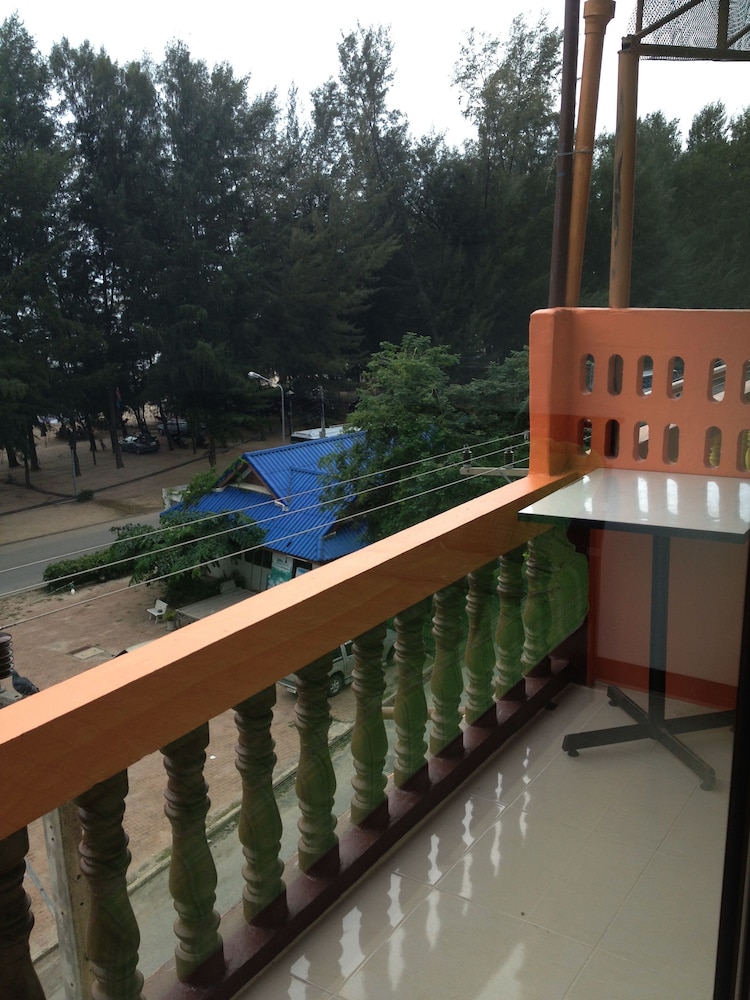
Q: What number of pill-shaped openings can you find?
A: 12